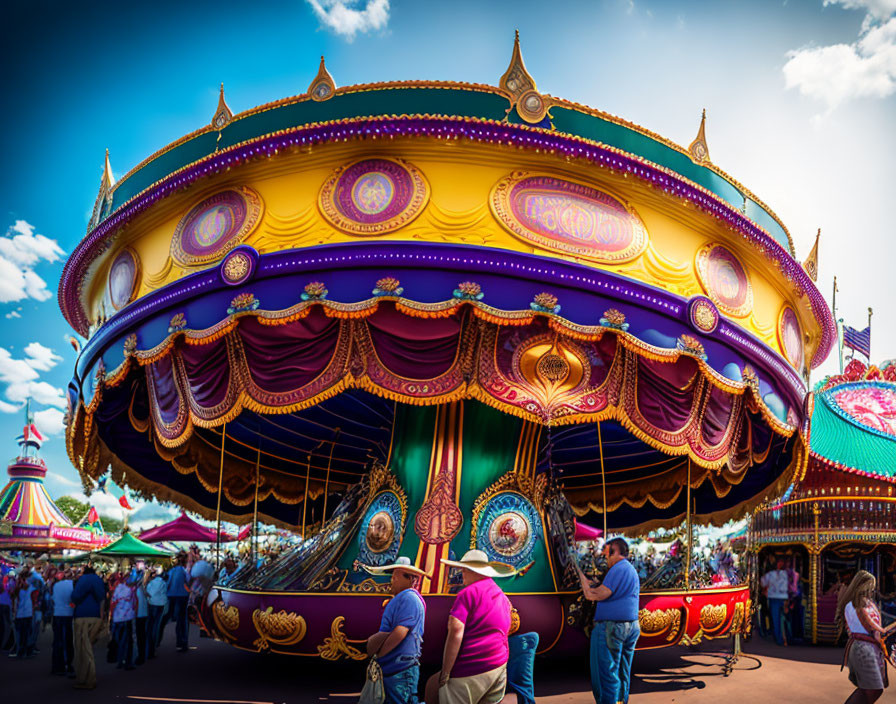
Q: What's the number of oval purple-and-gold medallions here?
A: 6